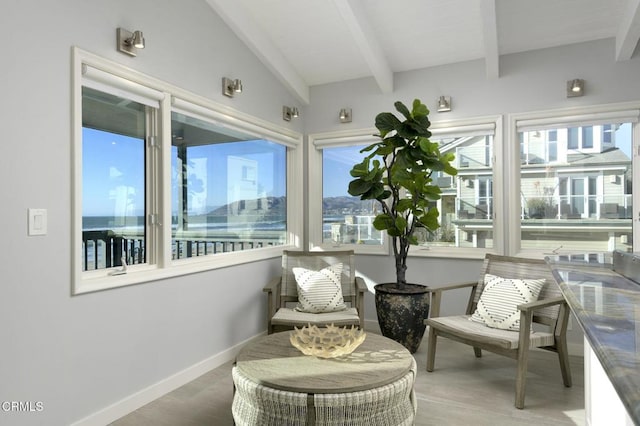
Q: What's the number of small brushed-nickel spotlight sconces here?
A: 6